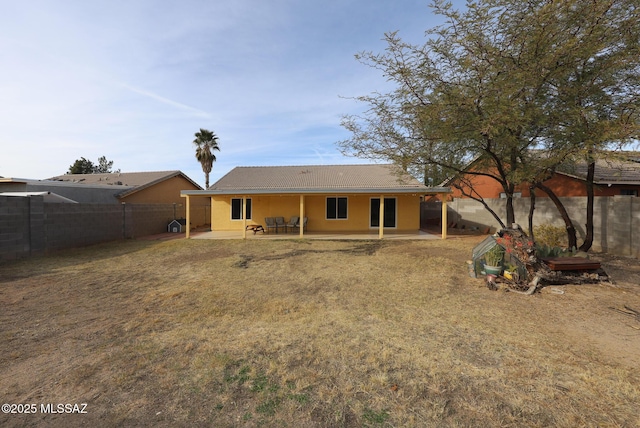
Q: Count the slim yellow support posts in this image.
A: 5